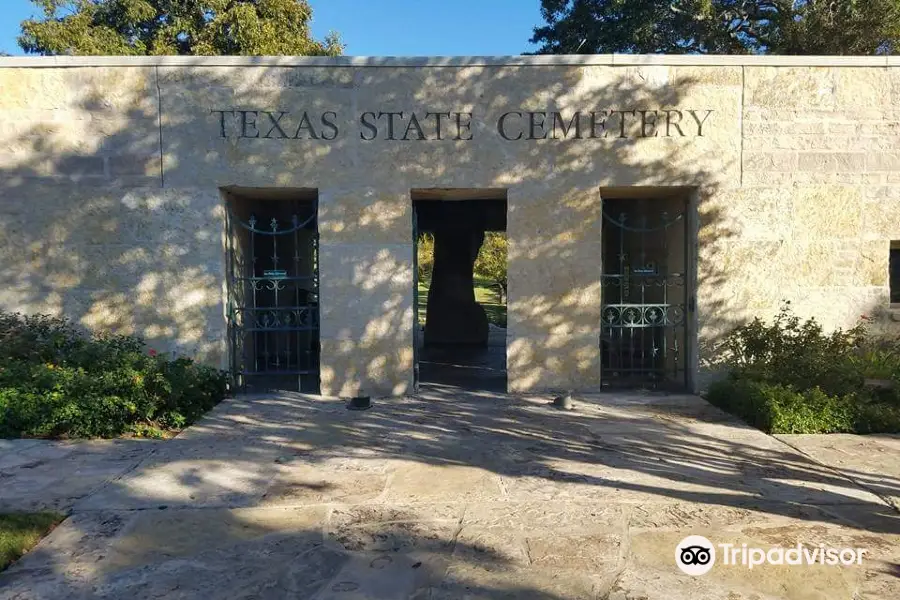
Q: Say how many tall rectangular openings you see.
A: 3